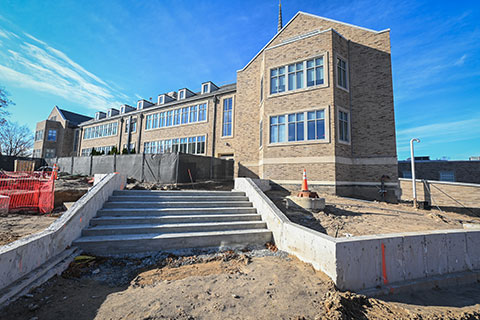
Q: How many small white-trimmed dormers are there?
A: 7